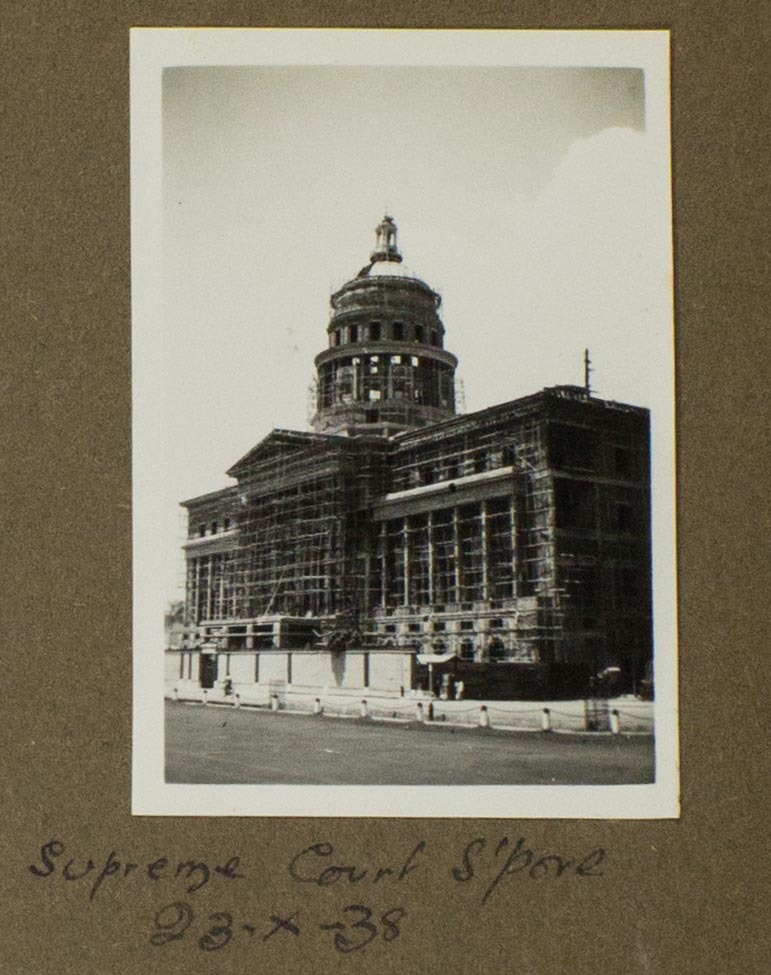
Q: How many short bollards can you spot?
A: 10